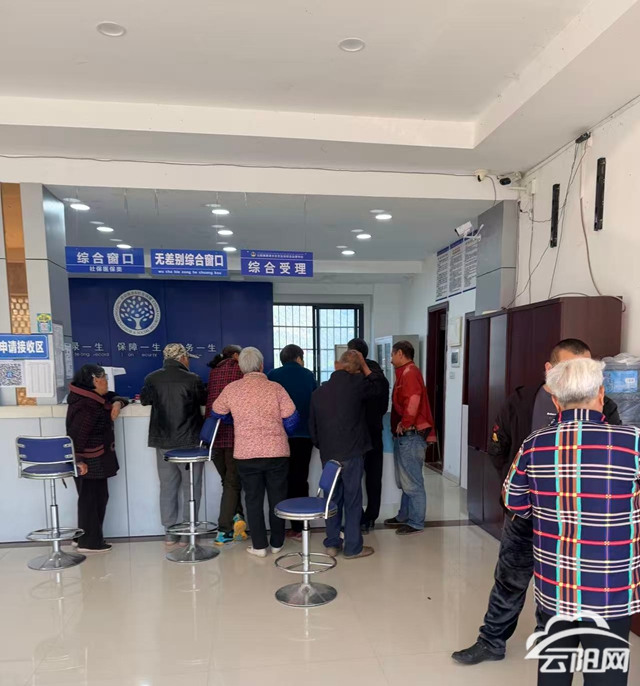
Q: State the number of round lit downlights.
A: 9